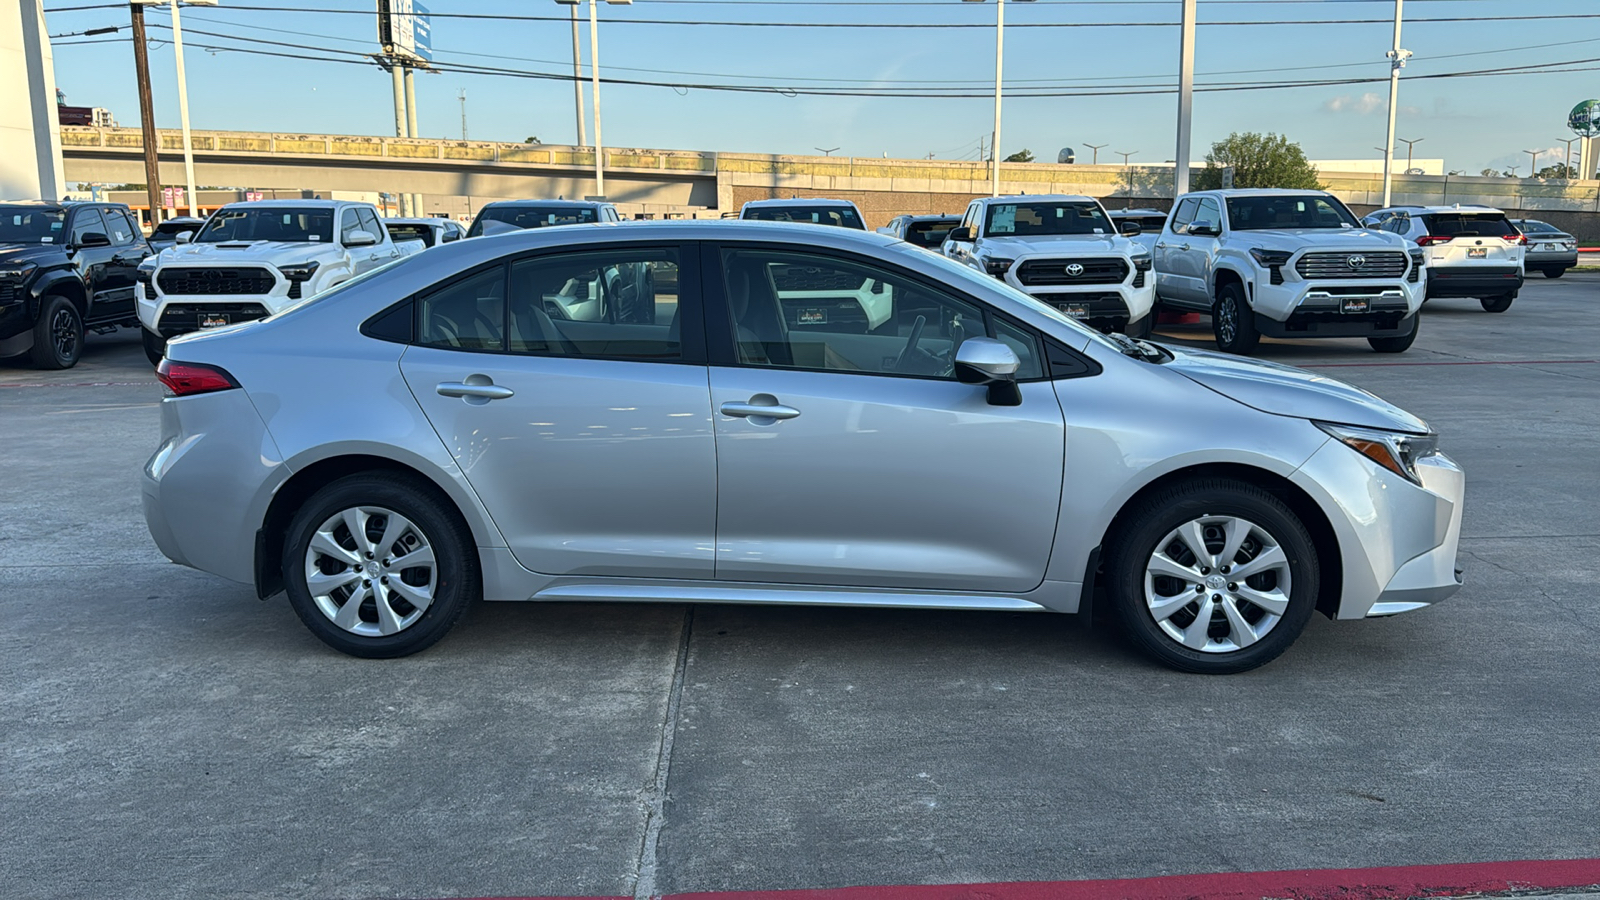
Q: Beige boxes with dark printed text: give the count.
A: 0